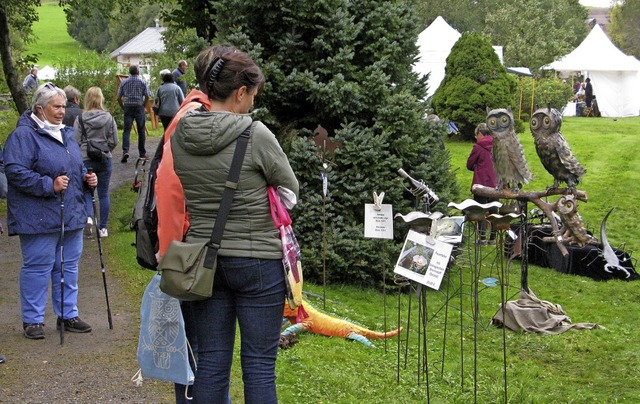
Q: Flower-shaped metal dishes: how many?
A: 3